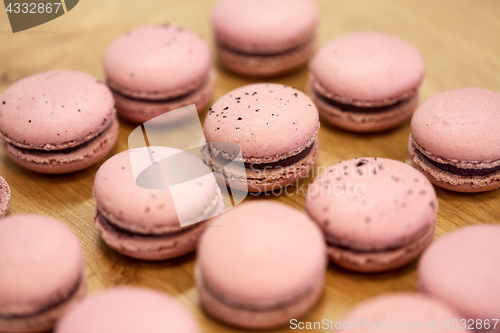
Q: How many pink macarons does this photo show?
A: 14